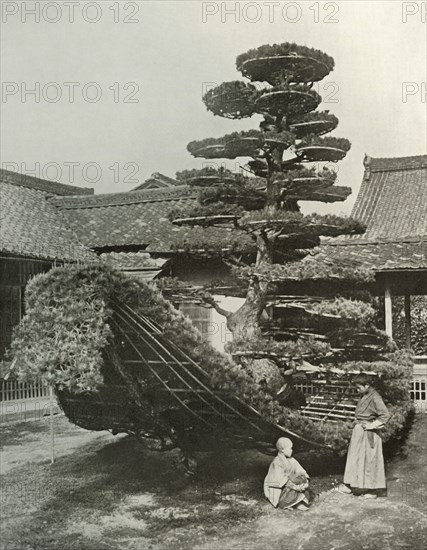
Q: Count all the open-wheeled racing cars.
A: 0